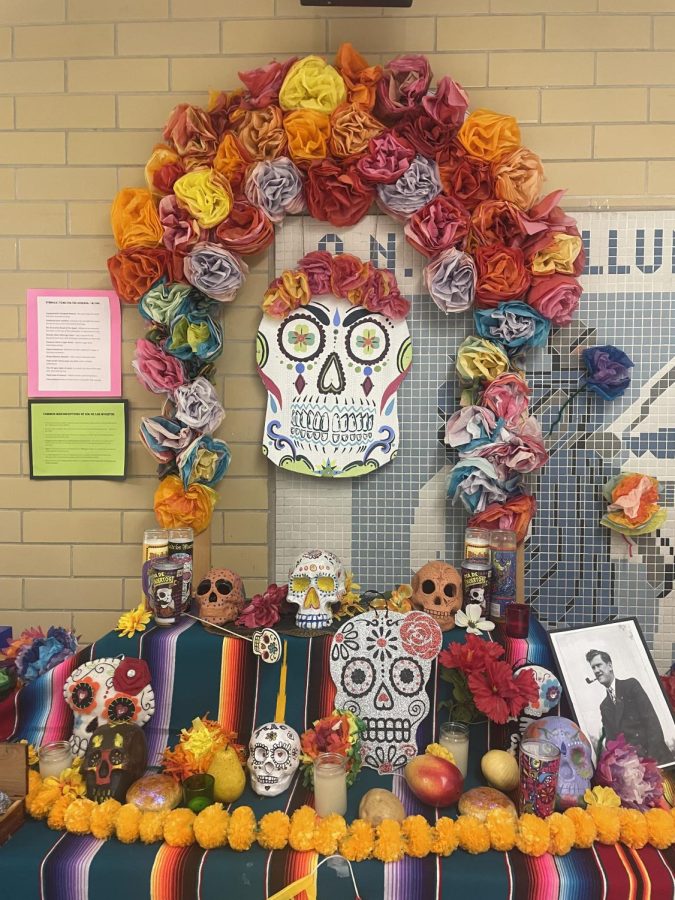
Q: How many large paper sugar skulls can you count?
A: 2